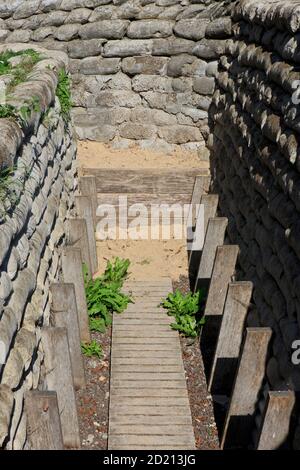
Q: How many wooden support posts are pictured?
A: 14